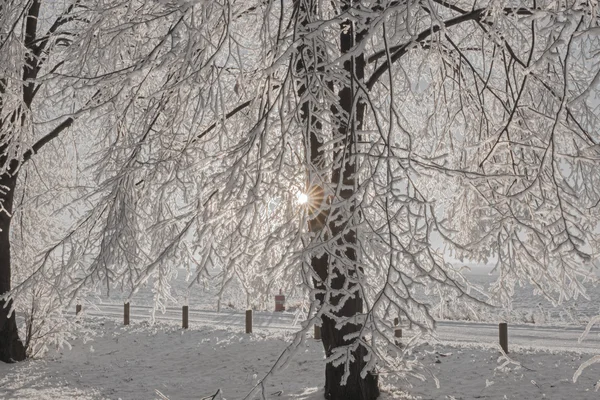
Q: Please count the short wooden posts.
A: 7